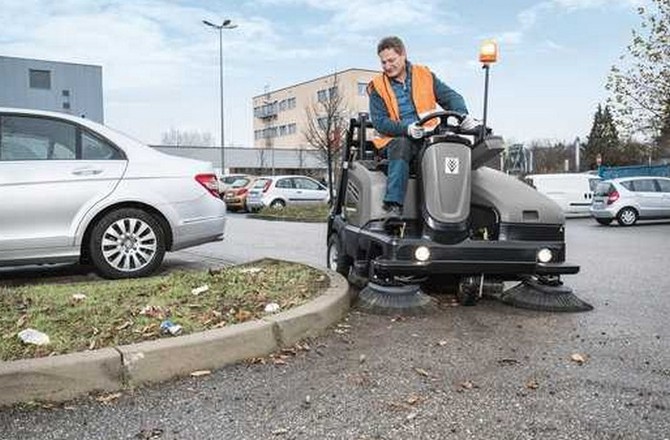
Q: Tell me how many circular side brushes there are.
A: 2